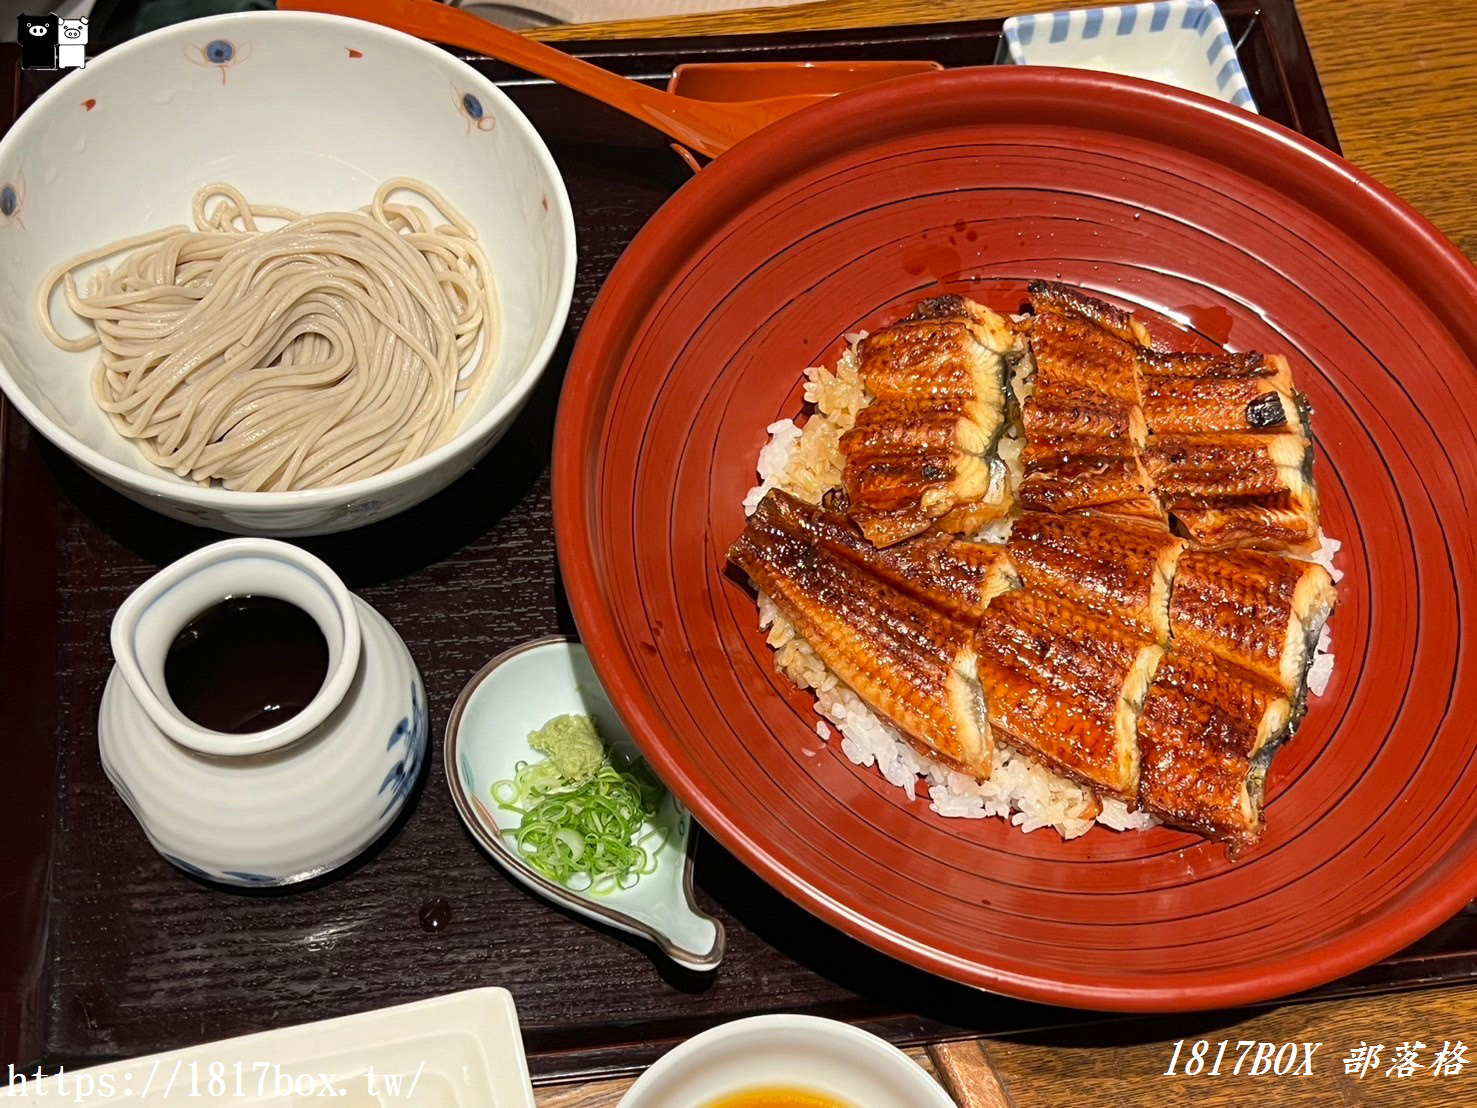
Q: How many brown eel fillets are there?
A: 6